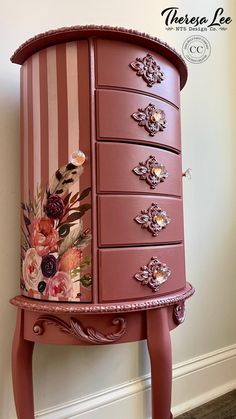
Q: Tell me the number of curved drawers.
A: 5